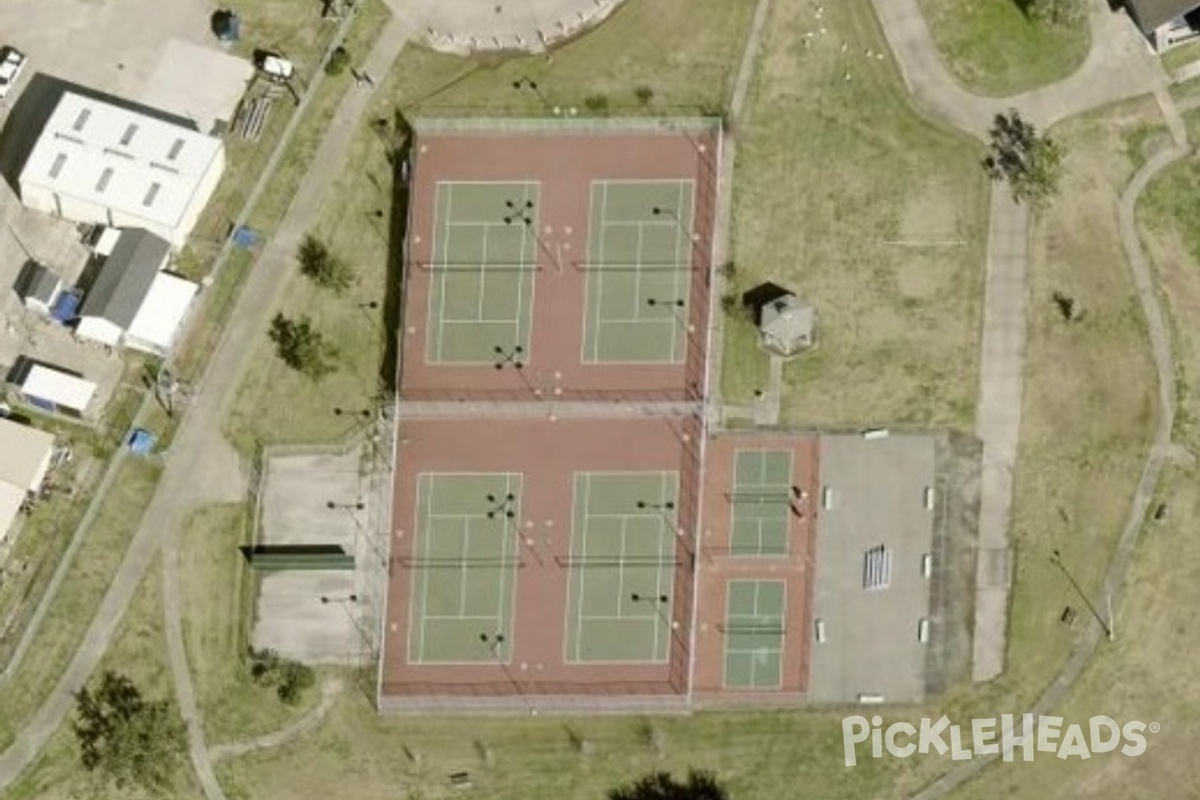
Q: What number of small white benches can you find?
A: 7